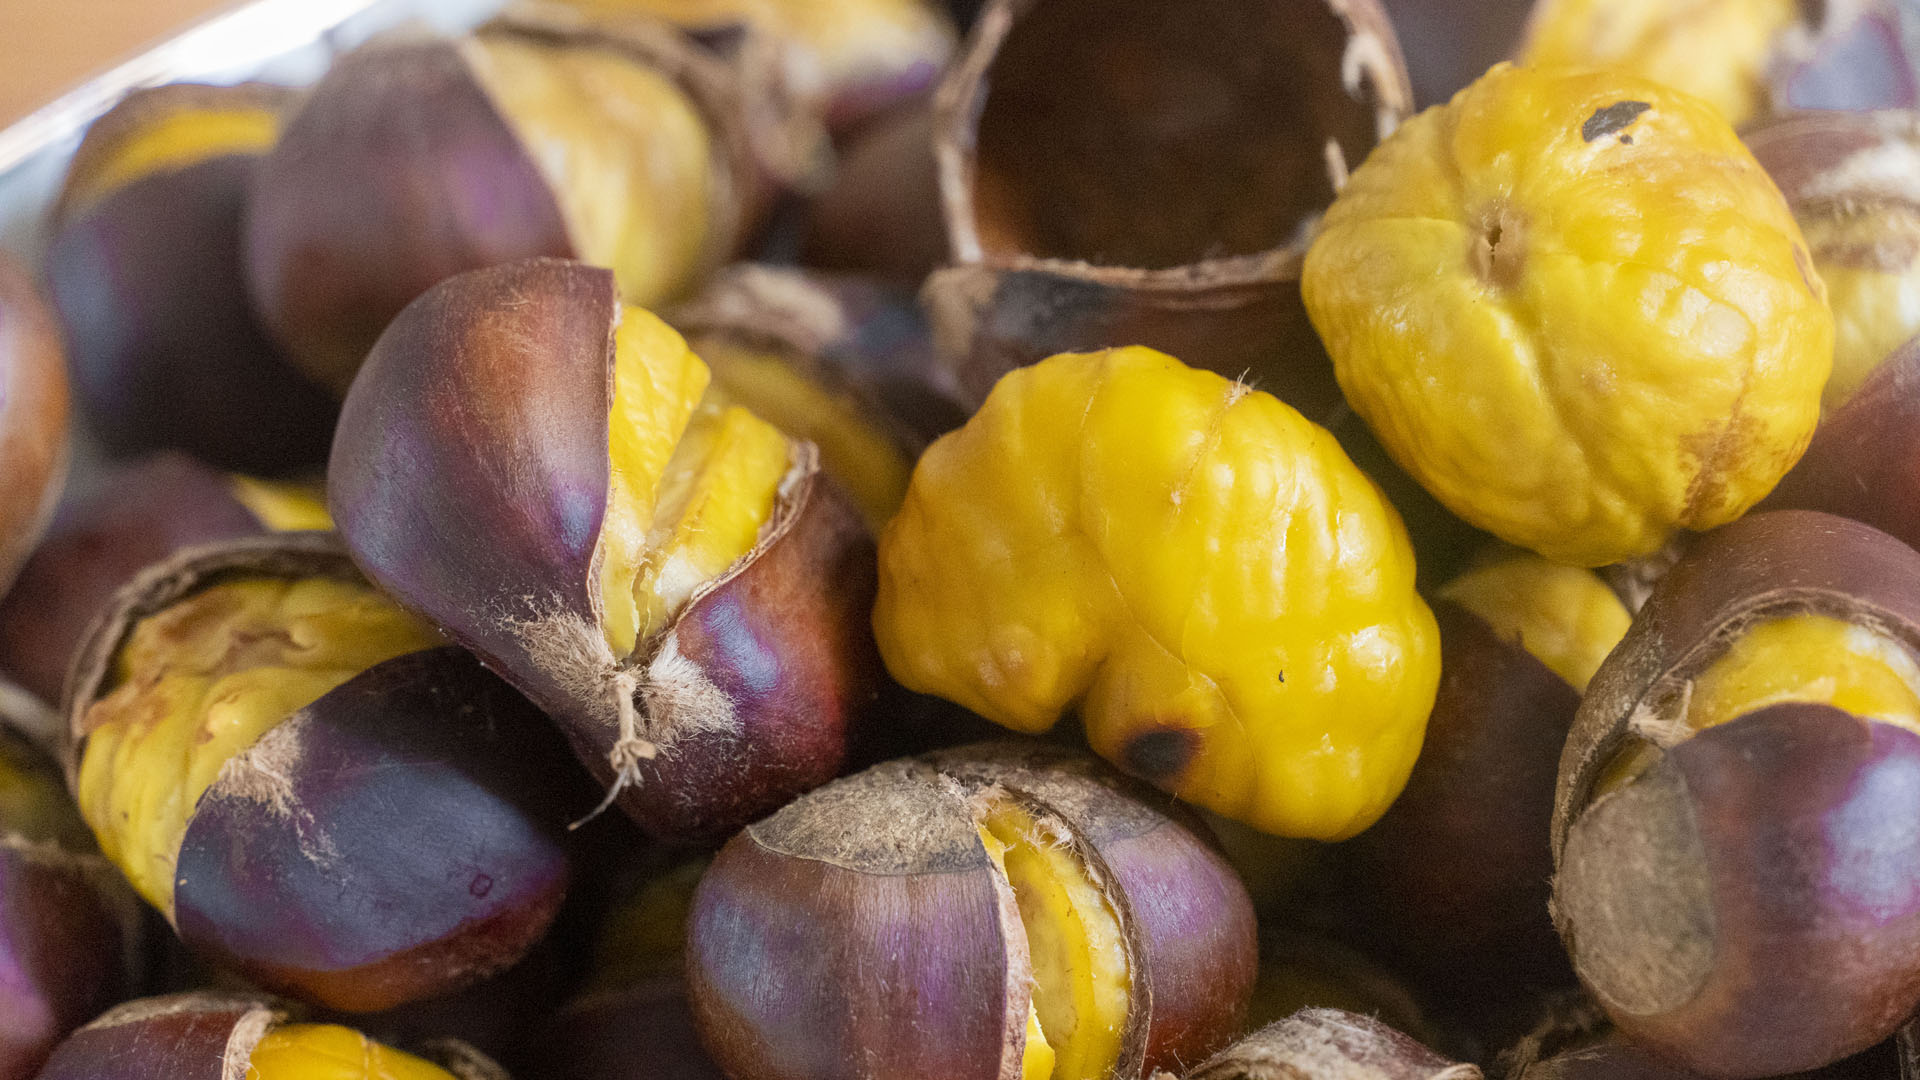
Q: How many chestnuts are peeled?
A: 2